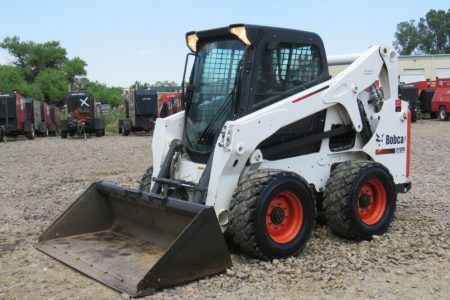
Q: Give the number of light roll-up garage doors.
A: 2